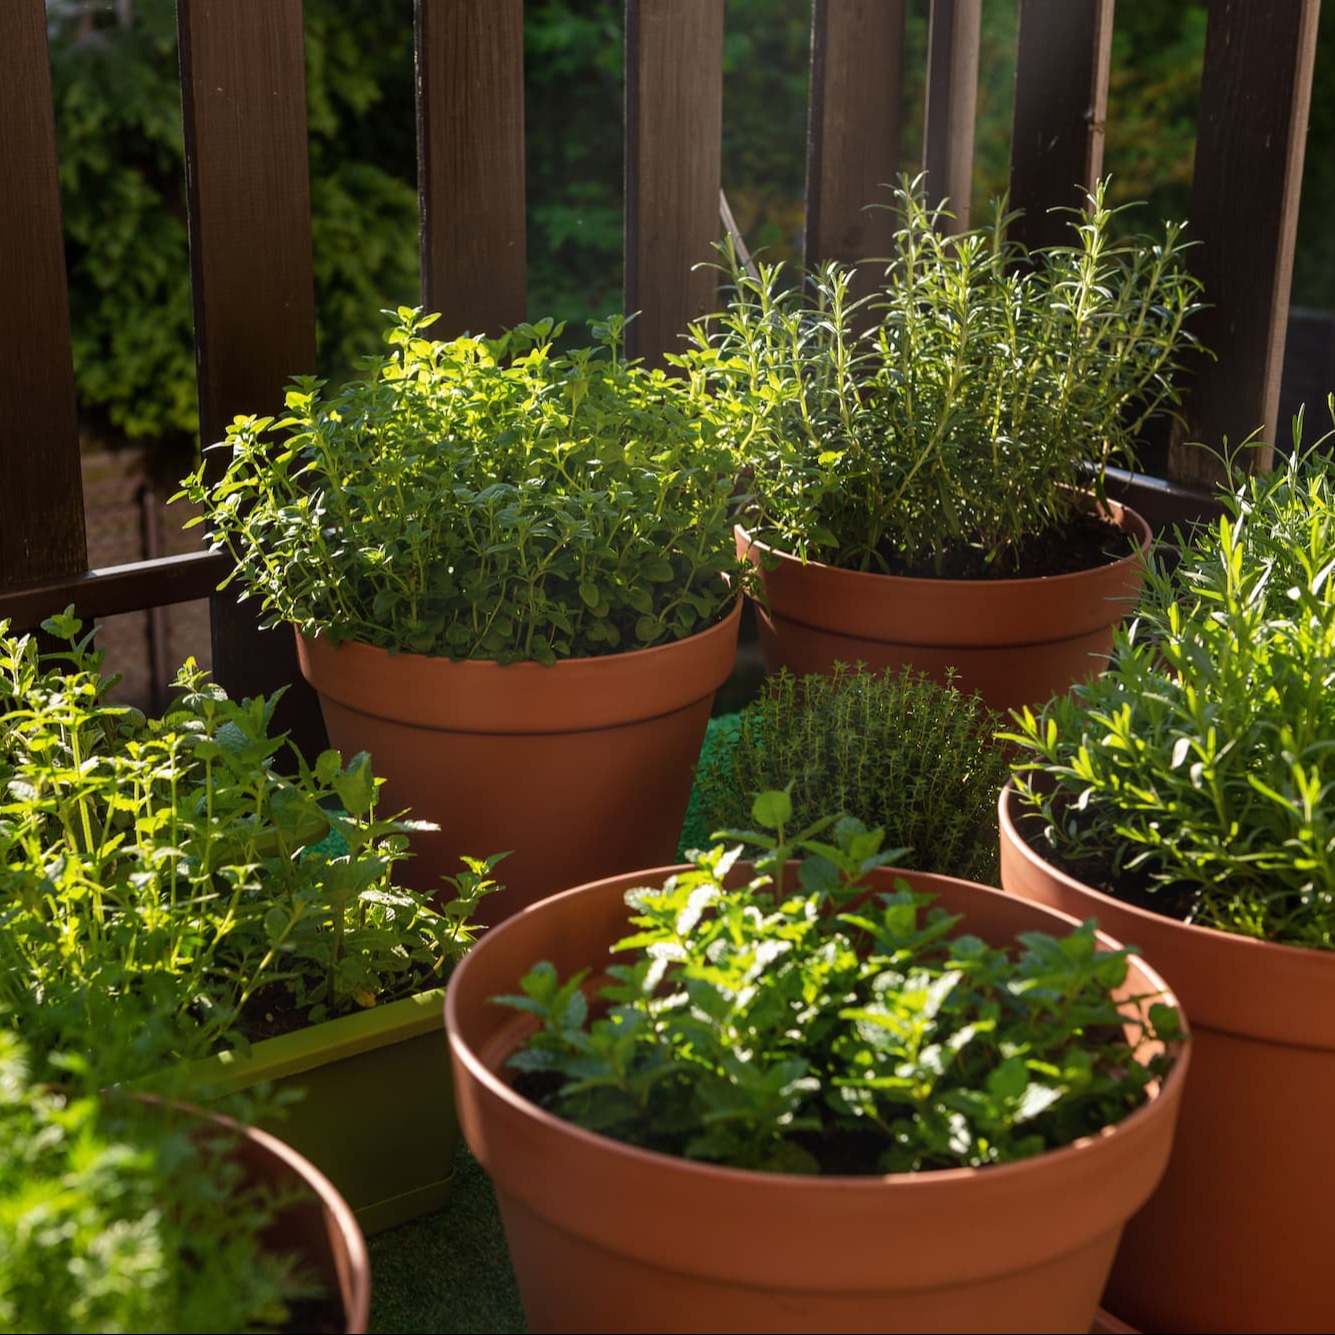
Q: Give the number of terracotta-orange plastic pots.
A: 5